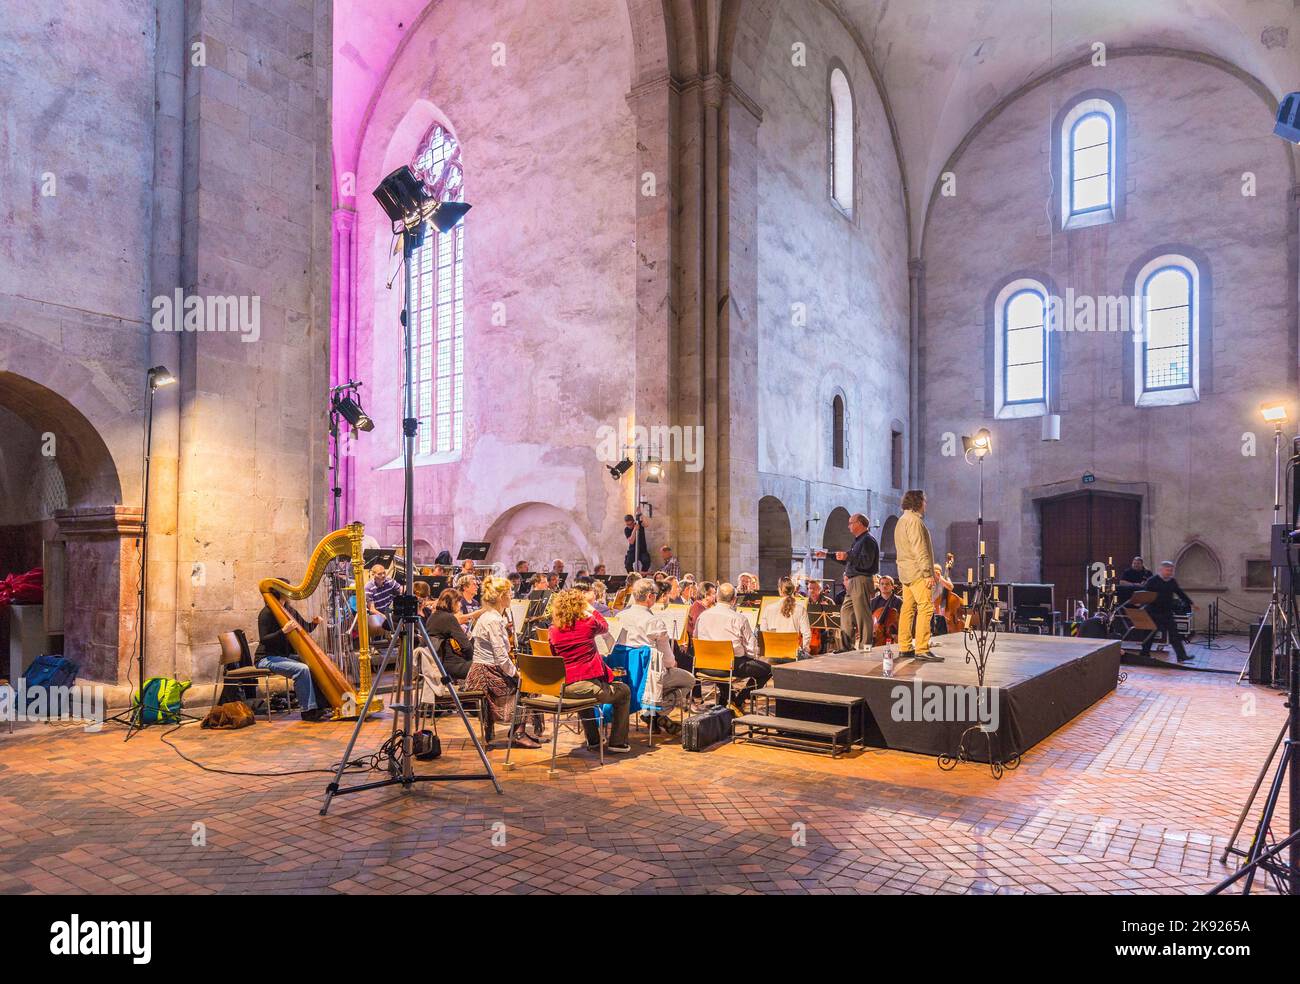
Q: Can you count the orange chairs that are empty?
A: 2